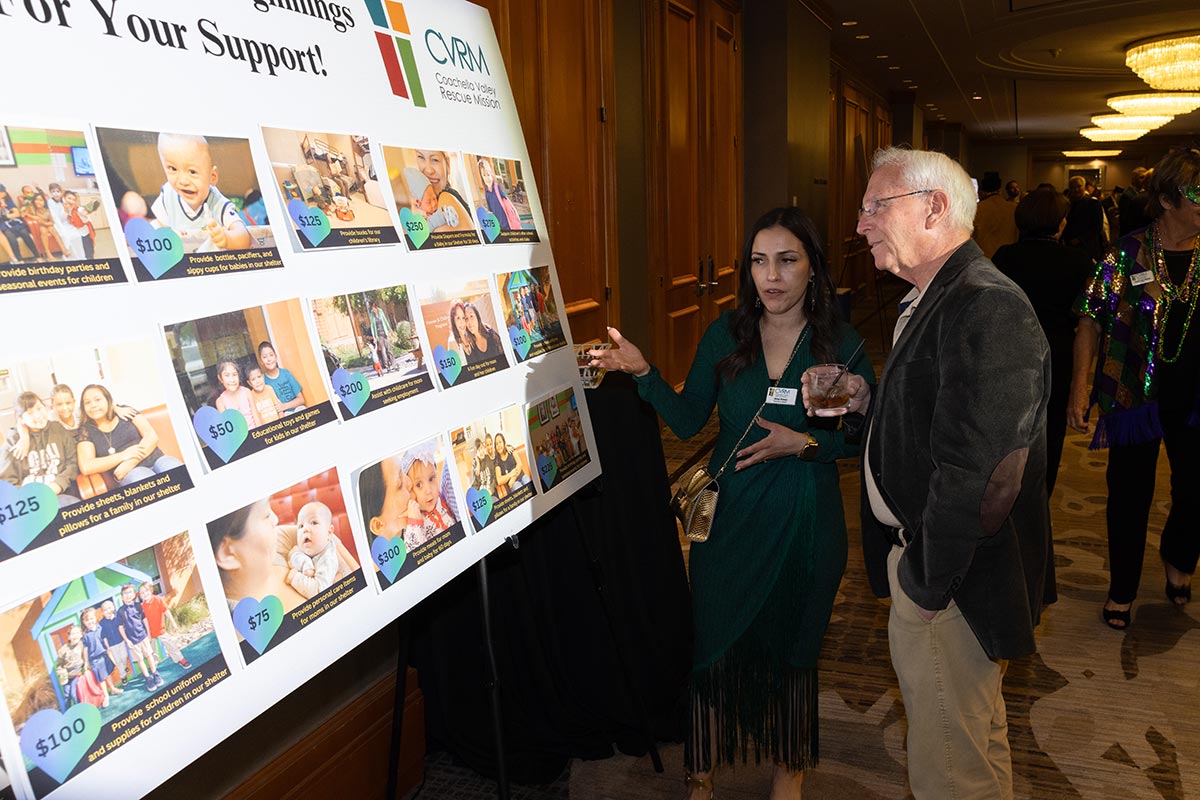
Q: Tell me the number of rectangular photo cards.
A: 15